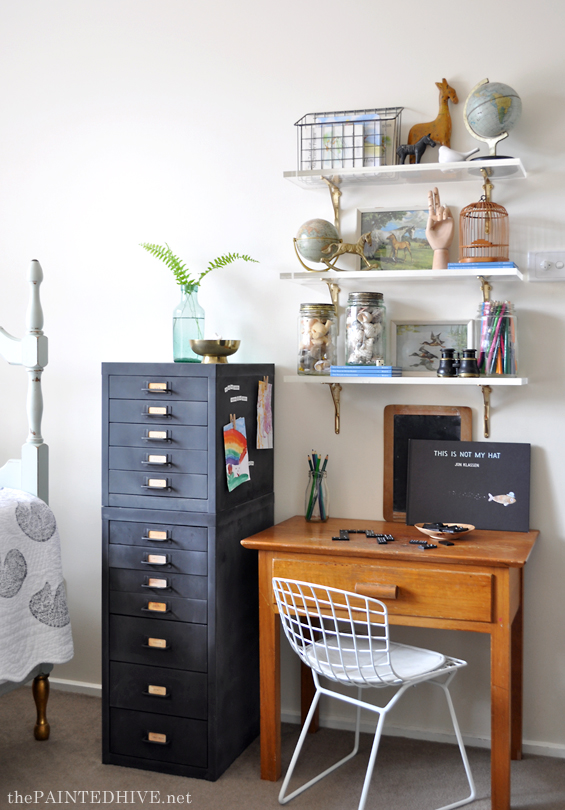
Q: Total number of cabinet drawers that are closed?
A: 12